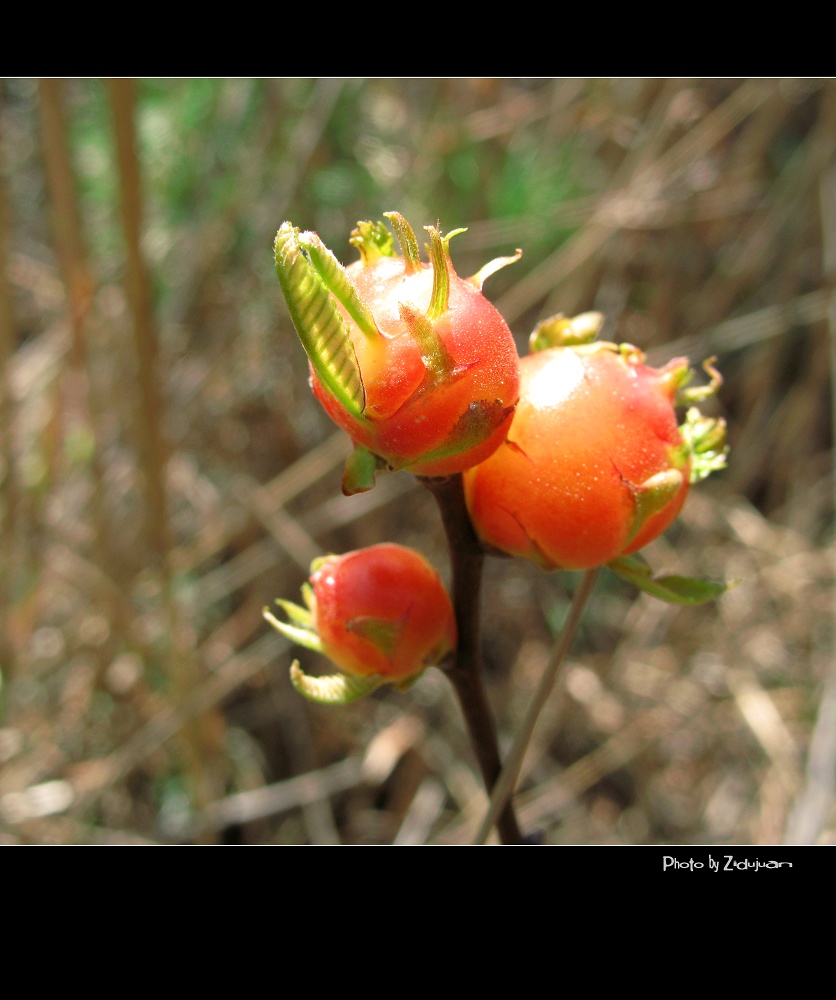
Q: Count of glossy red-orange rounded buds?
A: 3